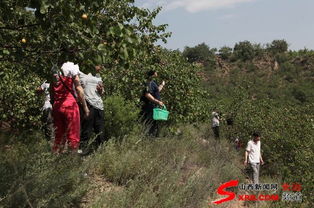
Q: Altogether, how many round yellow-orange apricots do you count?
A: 2